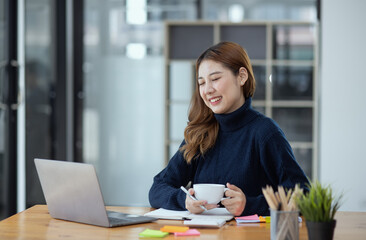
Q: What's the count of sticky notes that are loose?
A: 3